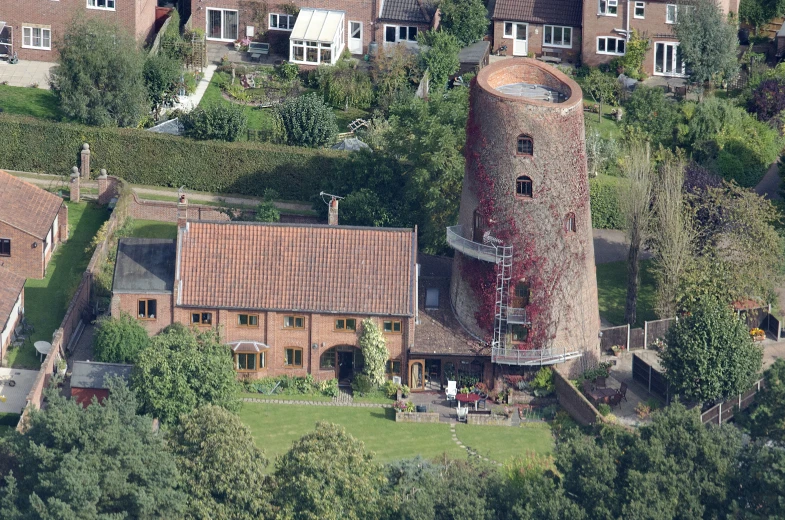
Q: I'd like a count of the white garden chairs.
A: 2